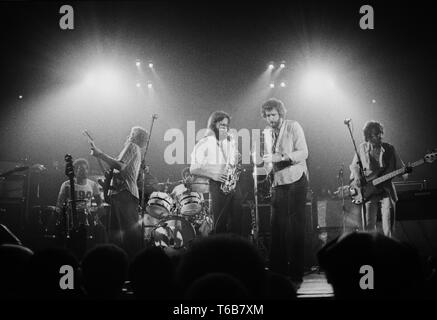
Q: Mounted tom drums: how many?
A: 2